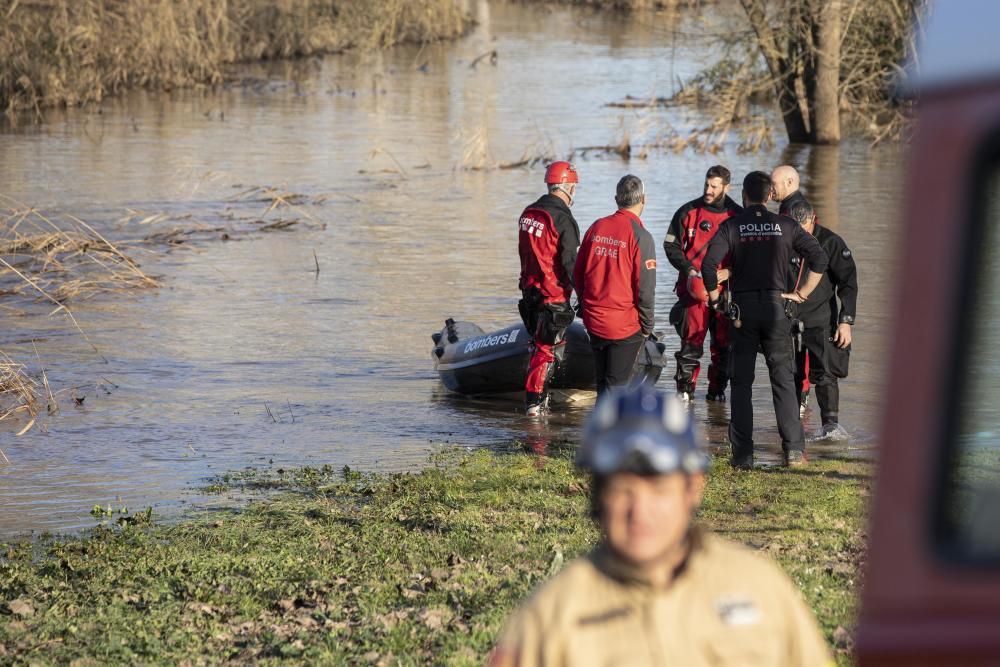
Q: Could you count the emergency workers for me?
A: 7